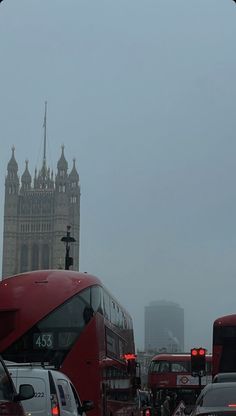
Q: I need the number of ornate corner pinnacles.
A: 4